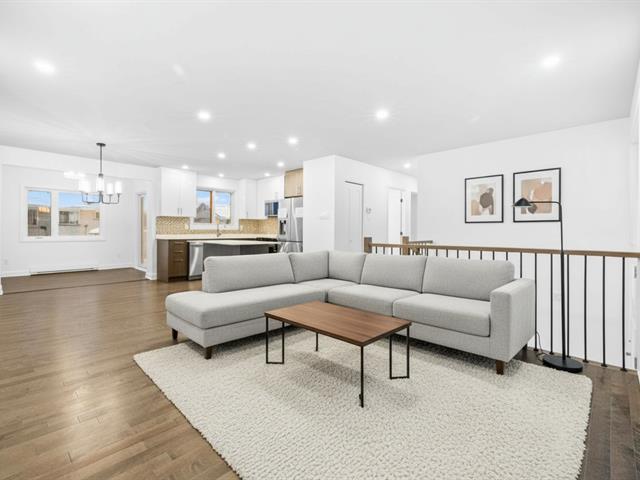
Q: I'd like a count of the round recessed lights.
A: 12